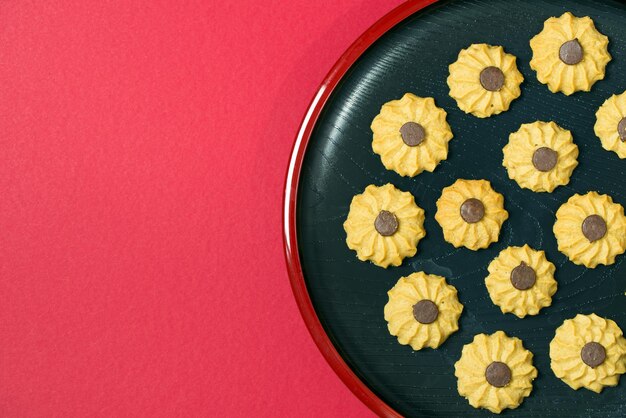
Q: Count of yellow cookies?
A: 12